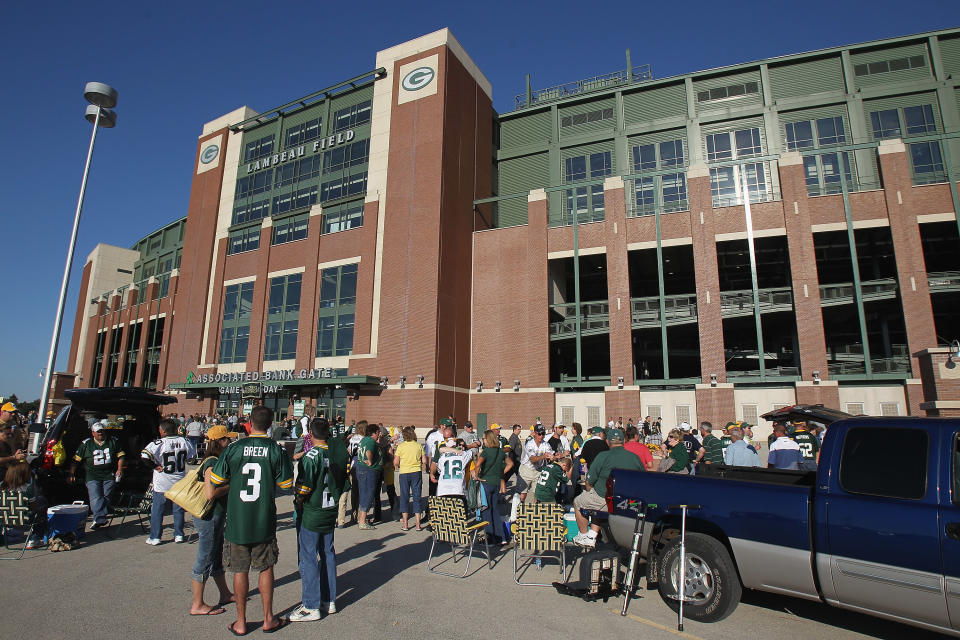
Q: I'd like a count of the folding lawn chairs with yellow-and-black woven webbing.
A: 2